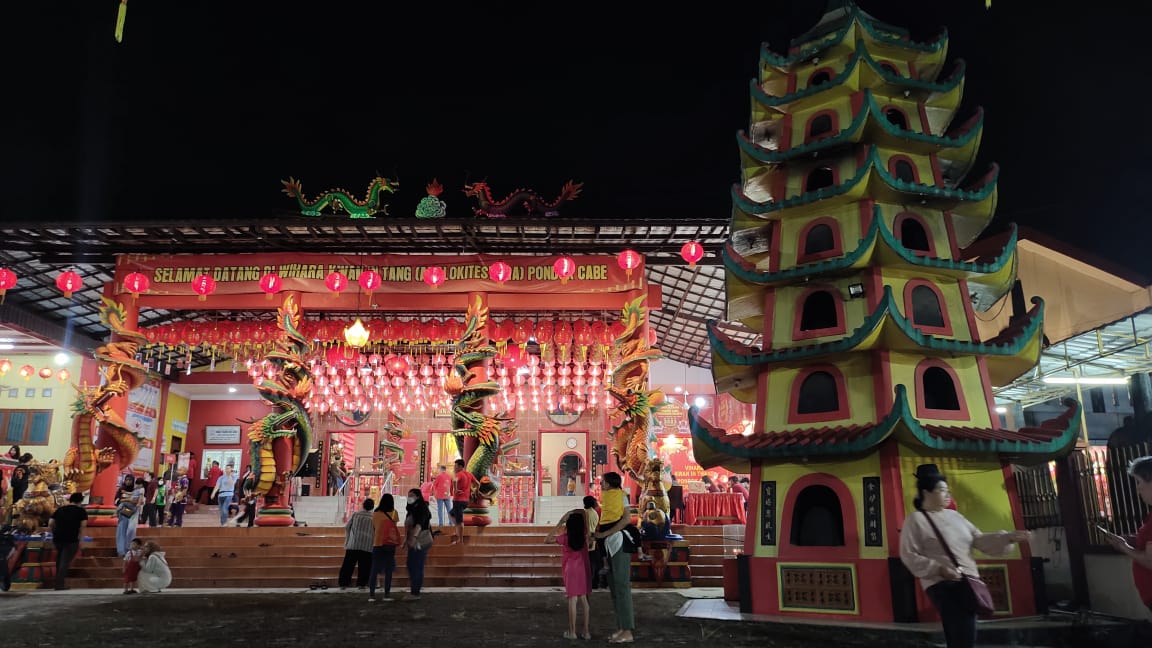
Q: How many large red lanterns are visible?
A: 12